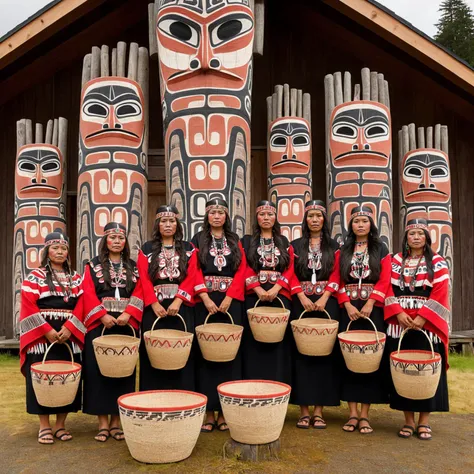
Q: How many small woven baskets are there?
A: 8